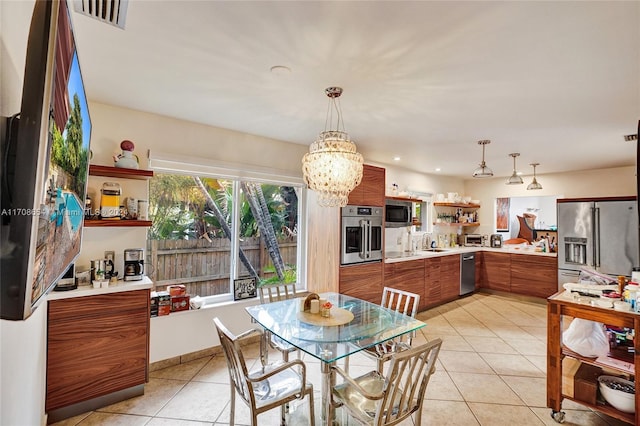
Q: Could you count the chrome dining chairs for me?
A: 4